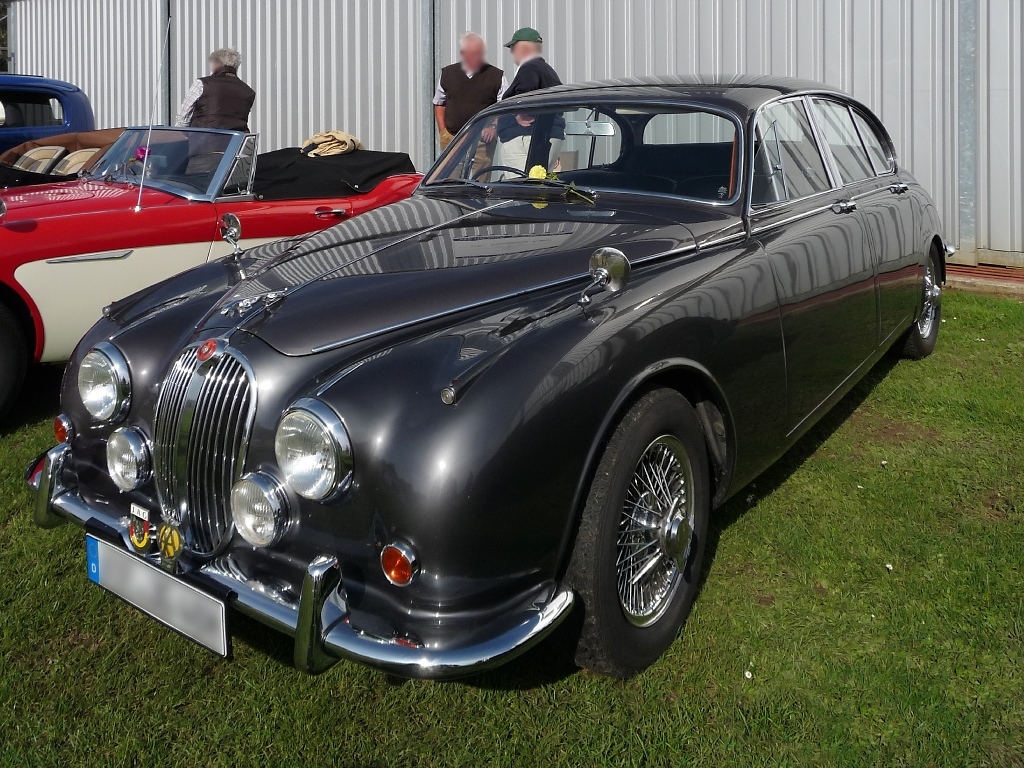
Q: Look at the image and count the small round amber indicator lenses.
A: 2